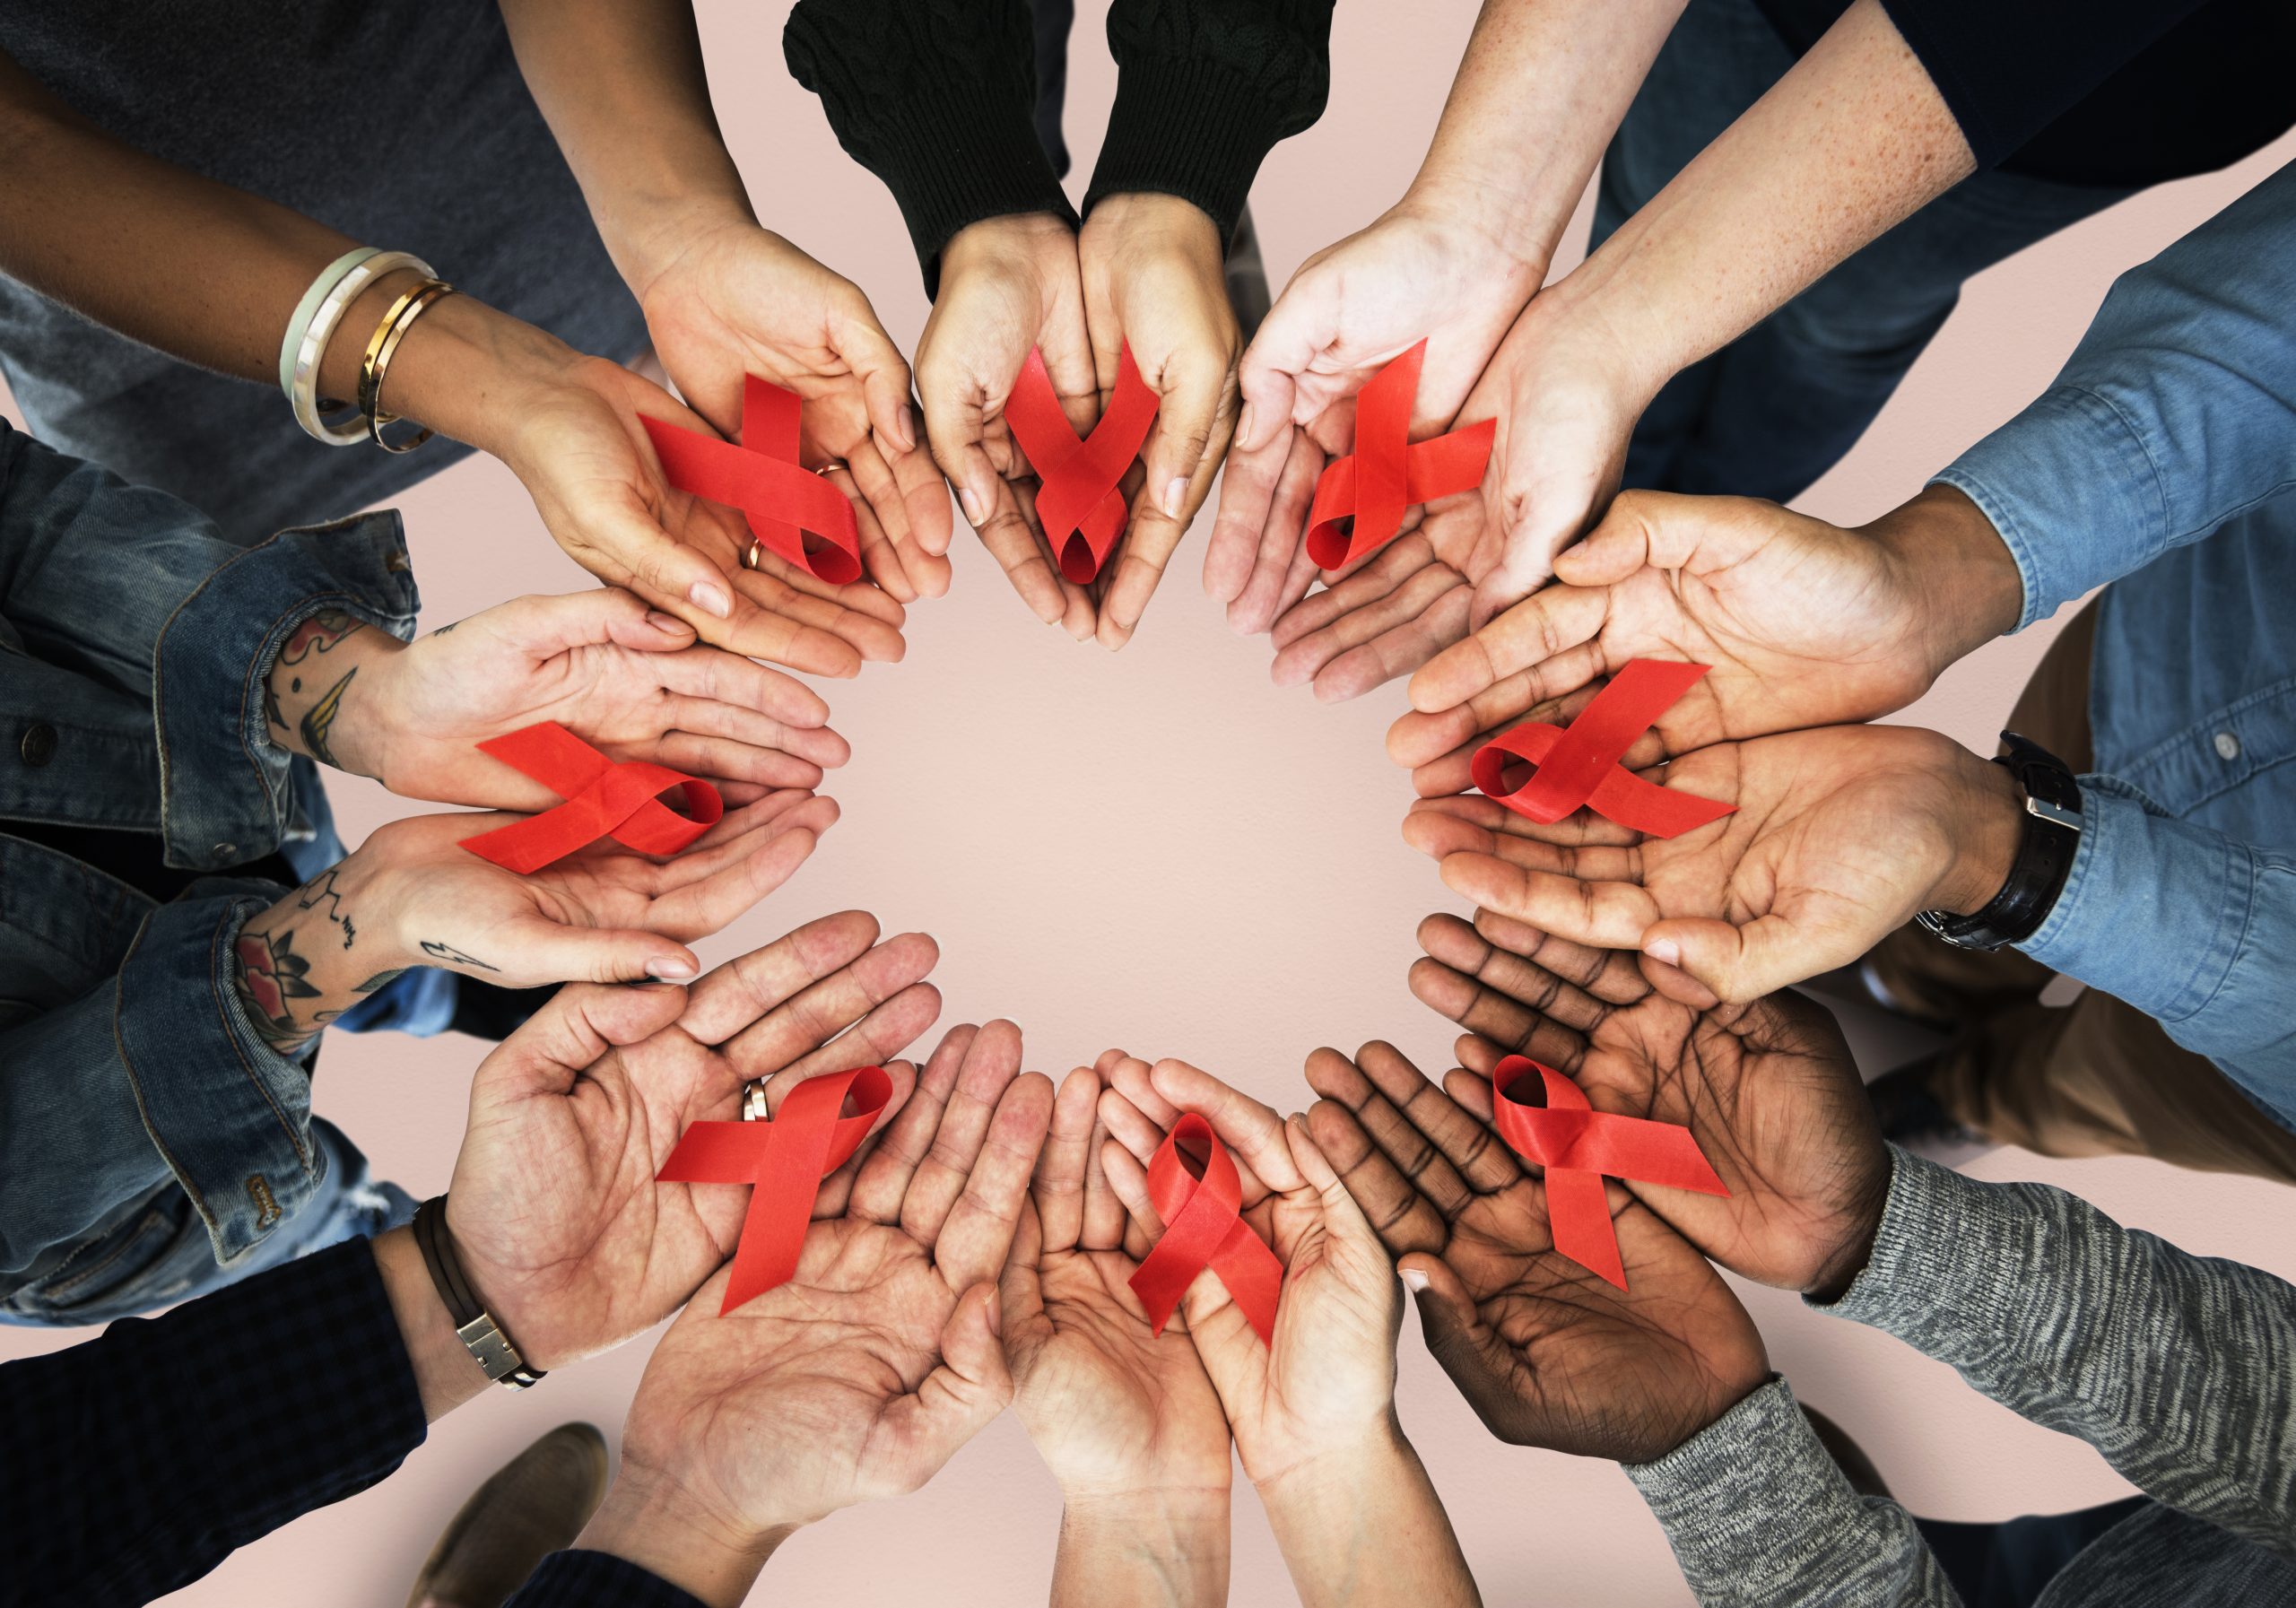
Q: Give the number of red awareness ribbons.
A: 8